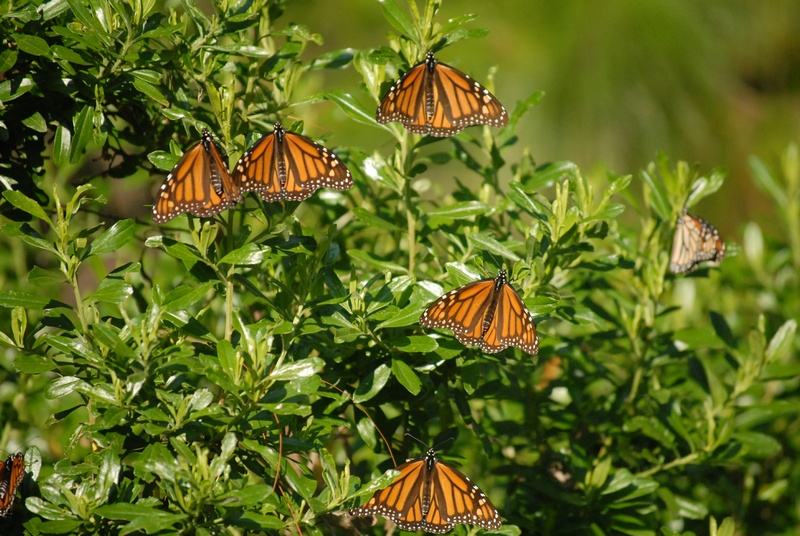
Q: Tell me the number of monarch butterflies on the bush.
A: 7